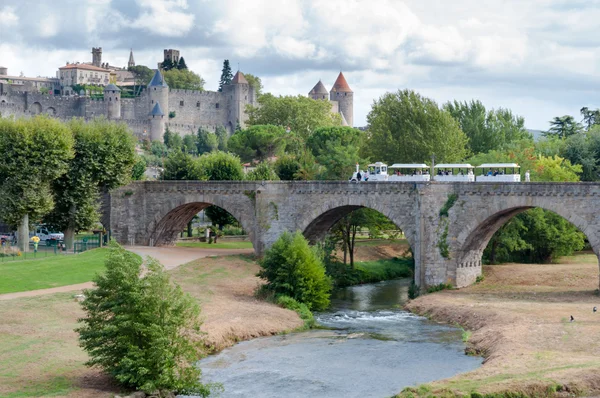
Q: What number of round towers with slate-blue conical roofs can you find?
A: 3